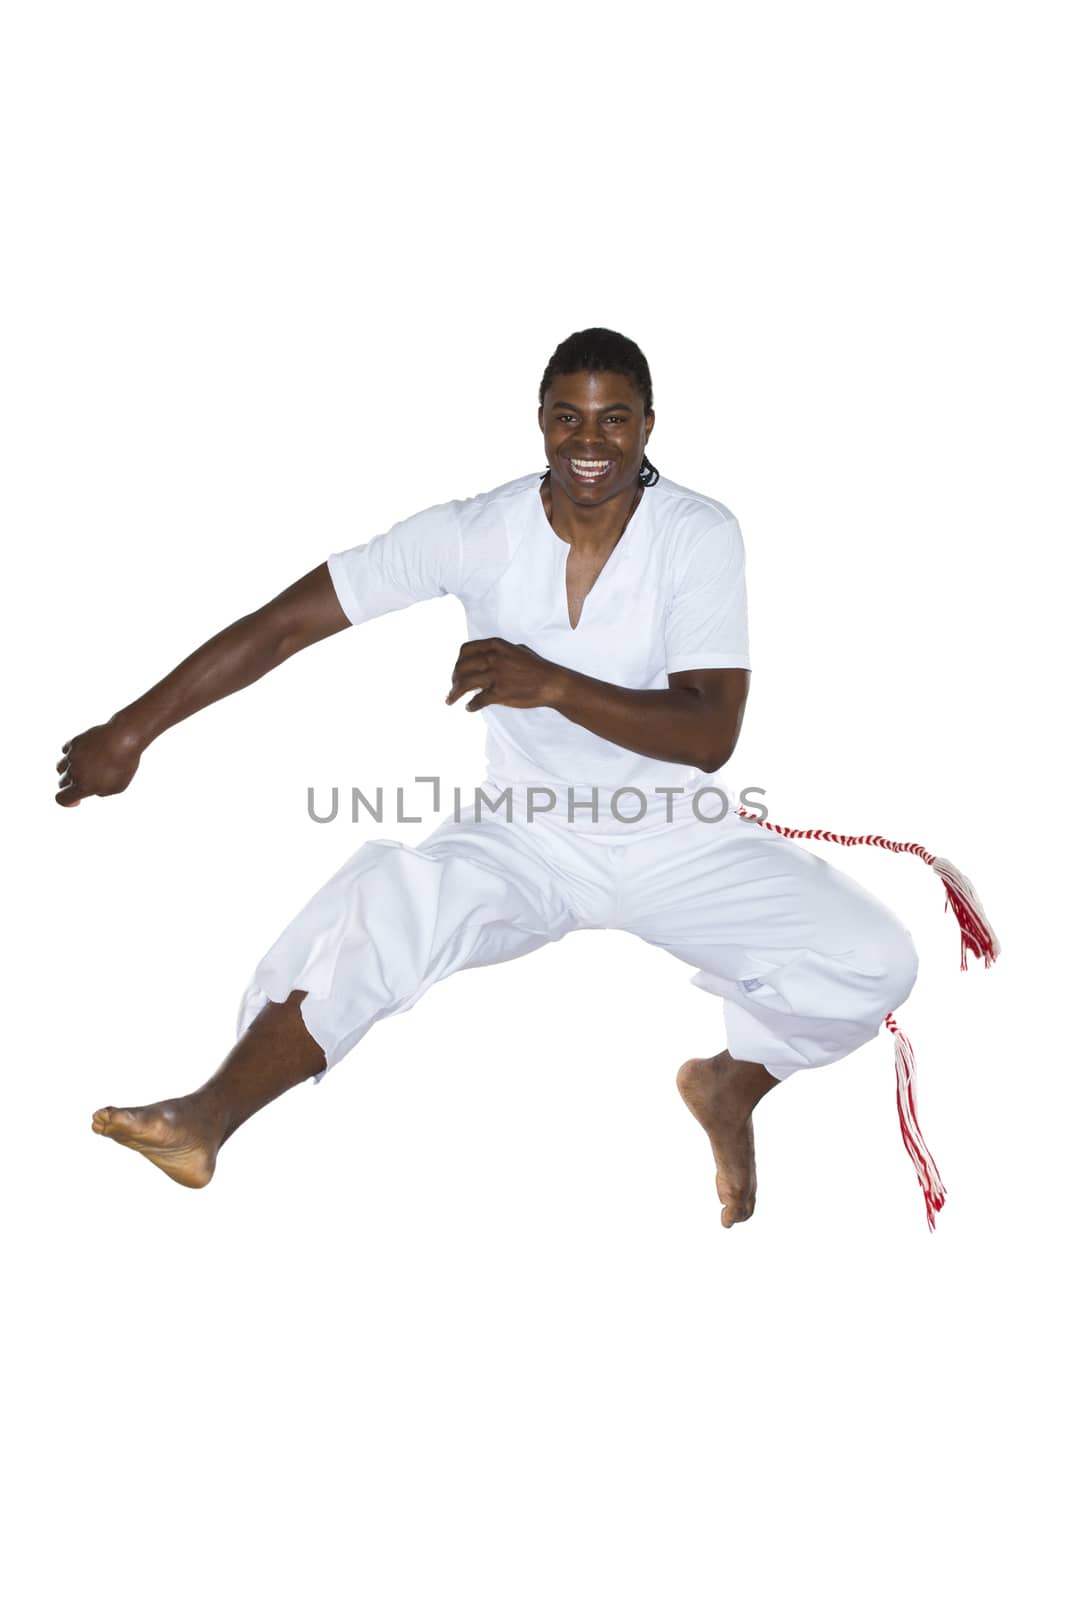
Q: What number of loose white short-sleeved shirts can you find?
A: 1